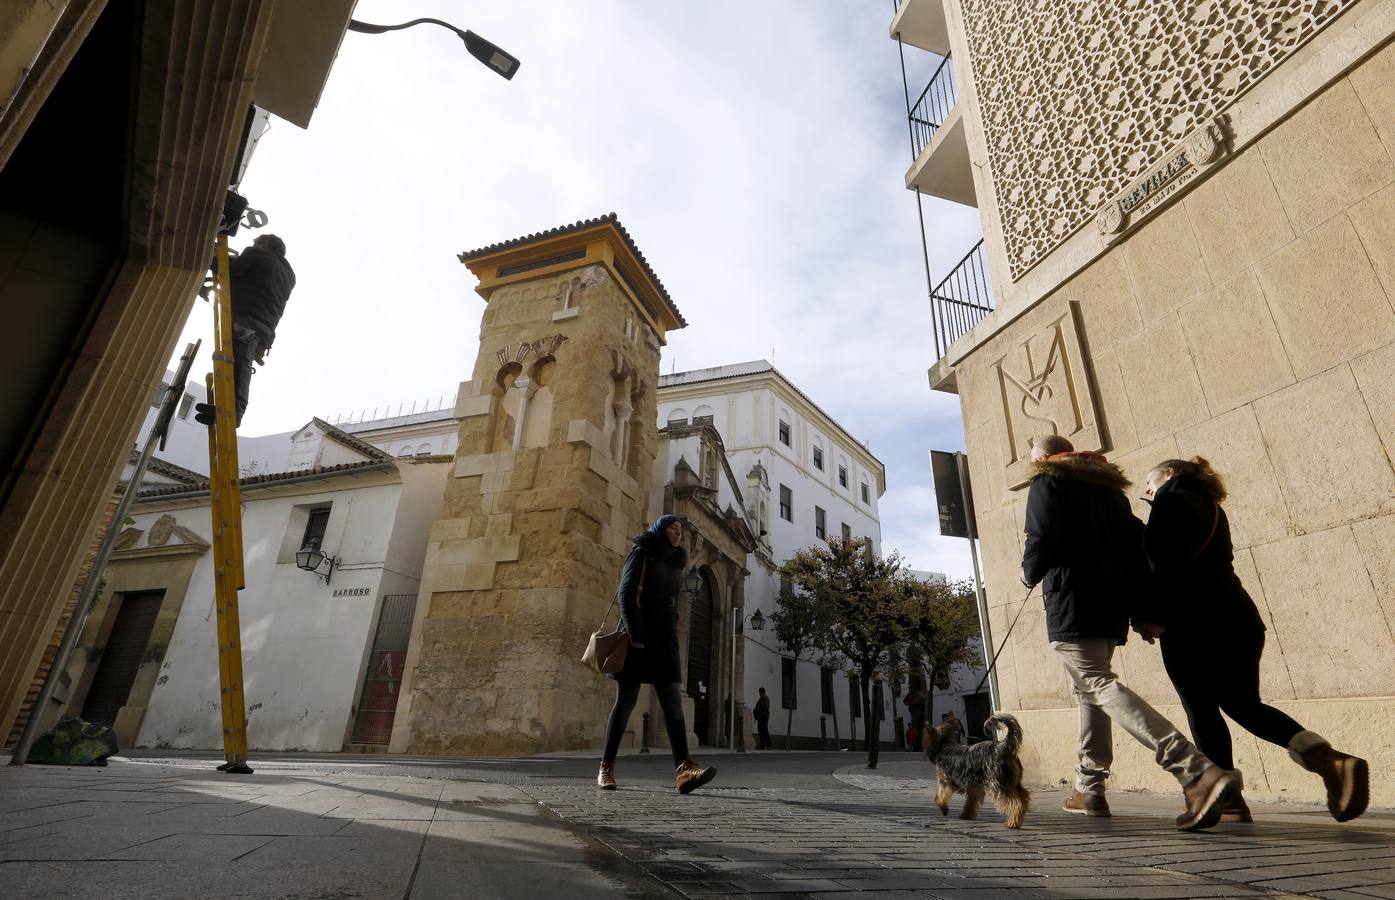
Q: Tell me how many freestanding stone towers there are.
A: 1